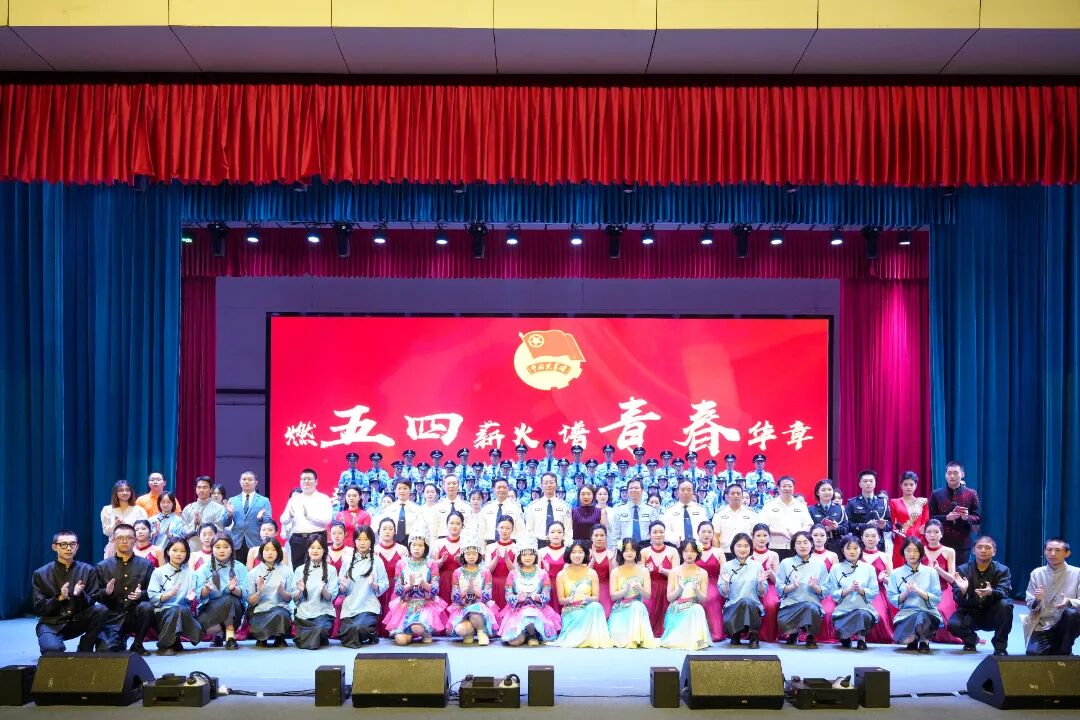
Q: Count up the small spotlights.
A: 12